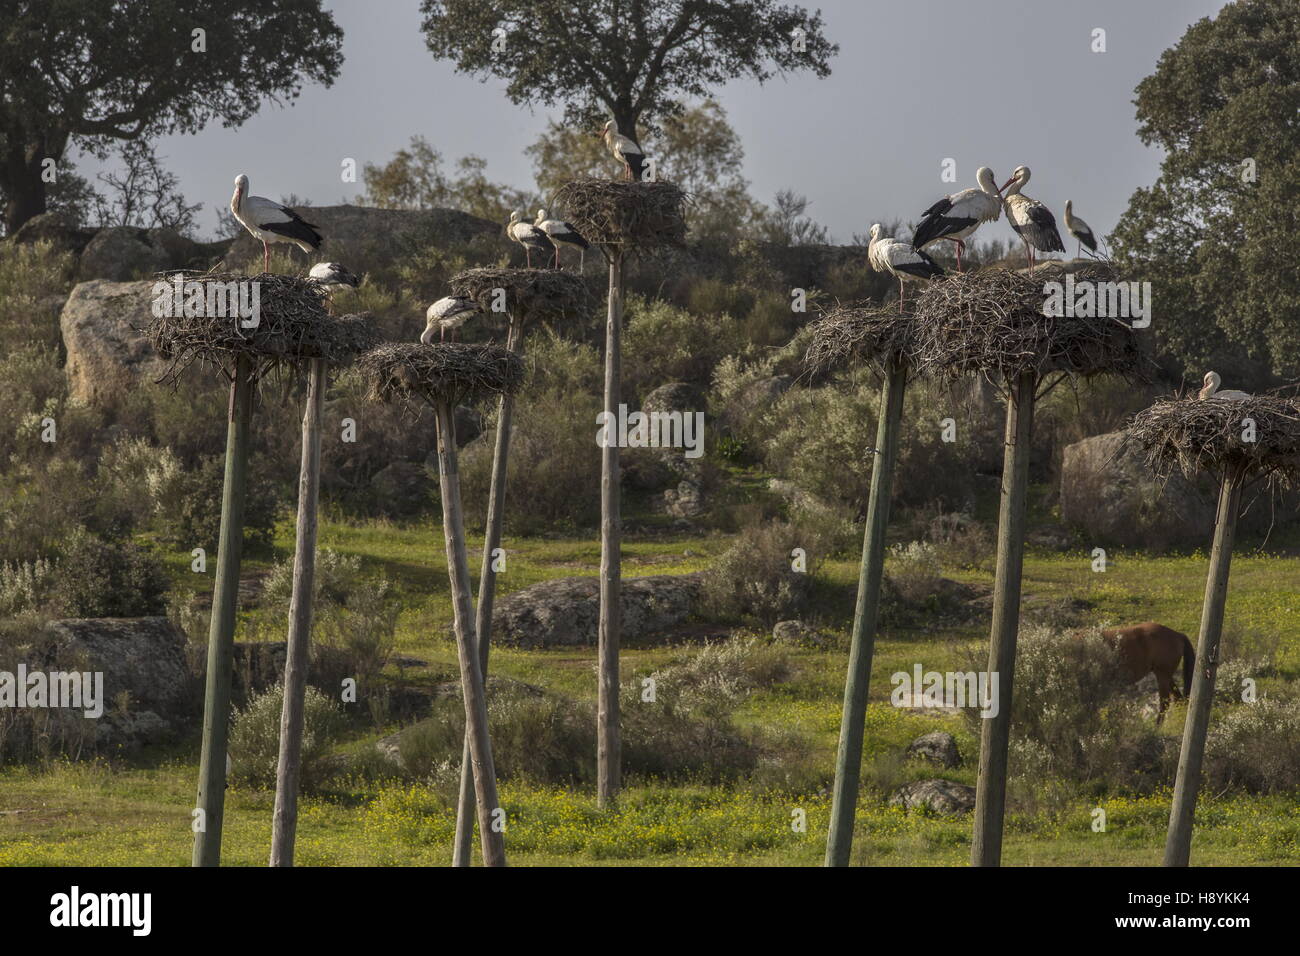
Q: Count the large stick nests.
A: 8